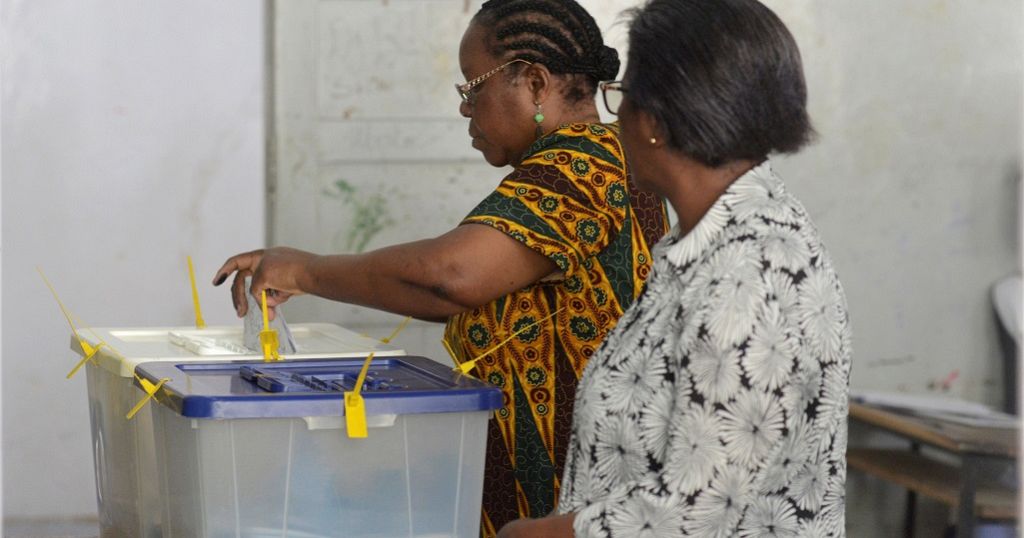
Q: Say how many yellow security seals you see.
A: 7